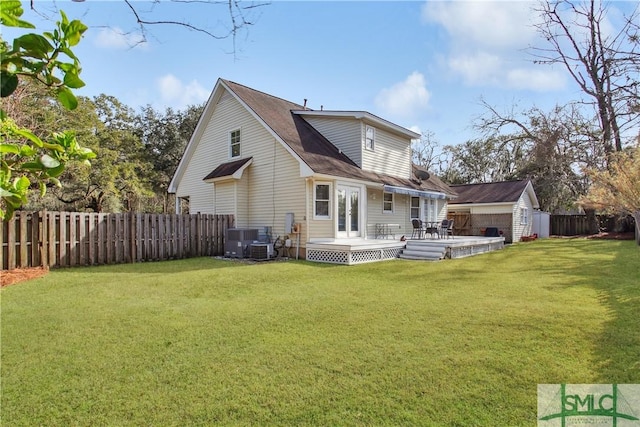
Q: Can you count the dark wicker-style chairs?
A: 4